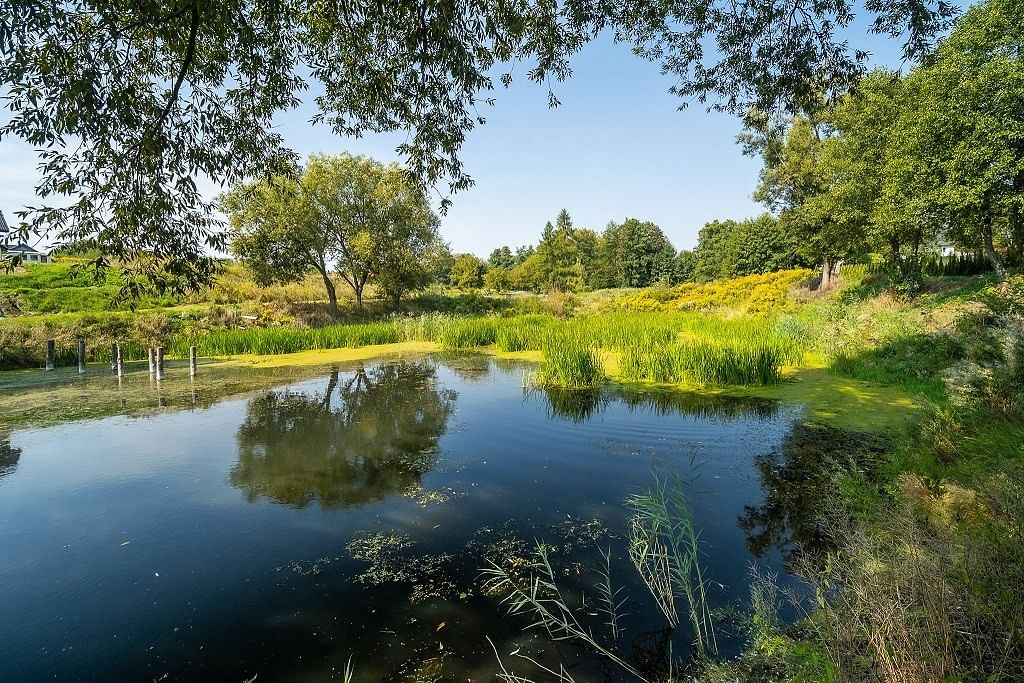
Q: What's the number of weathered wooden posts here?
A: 7